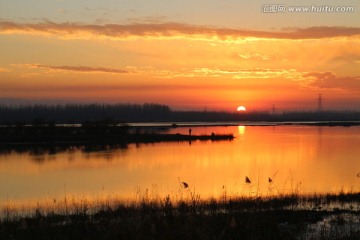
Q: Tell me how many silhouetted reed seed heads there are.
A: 3